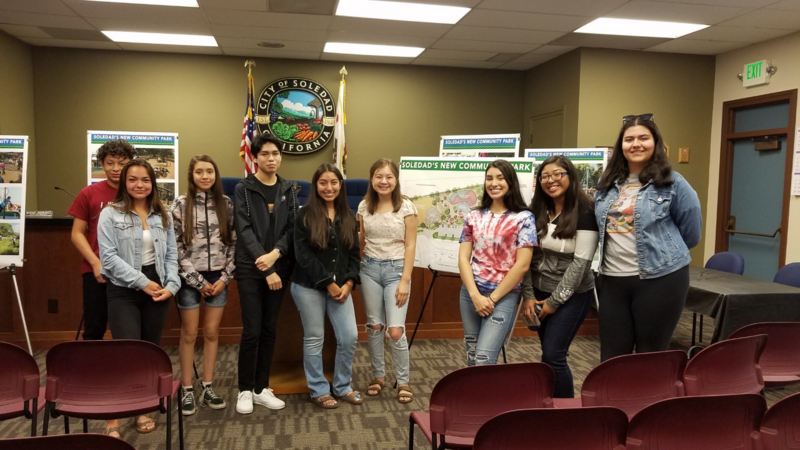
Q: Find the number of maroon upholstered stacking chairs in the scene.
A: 10